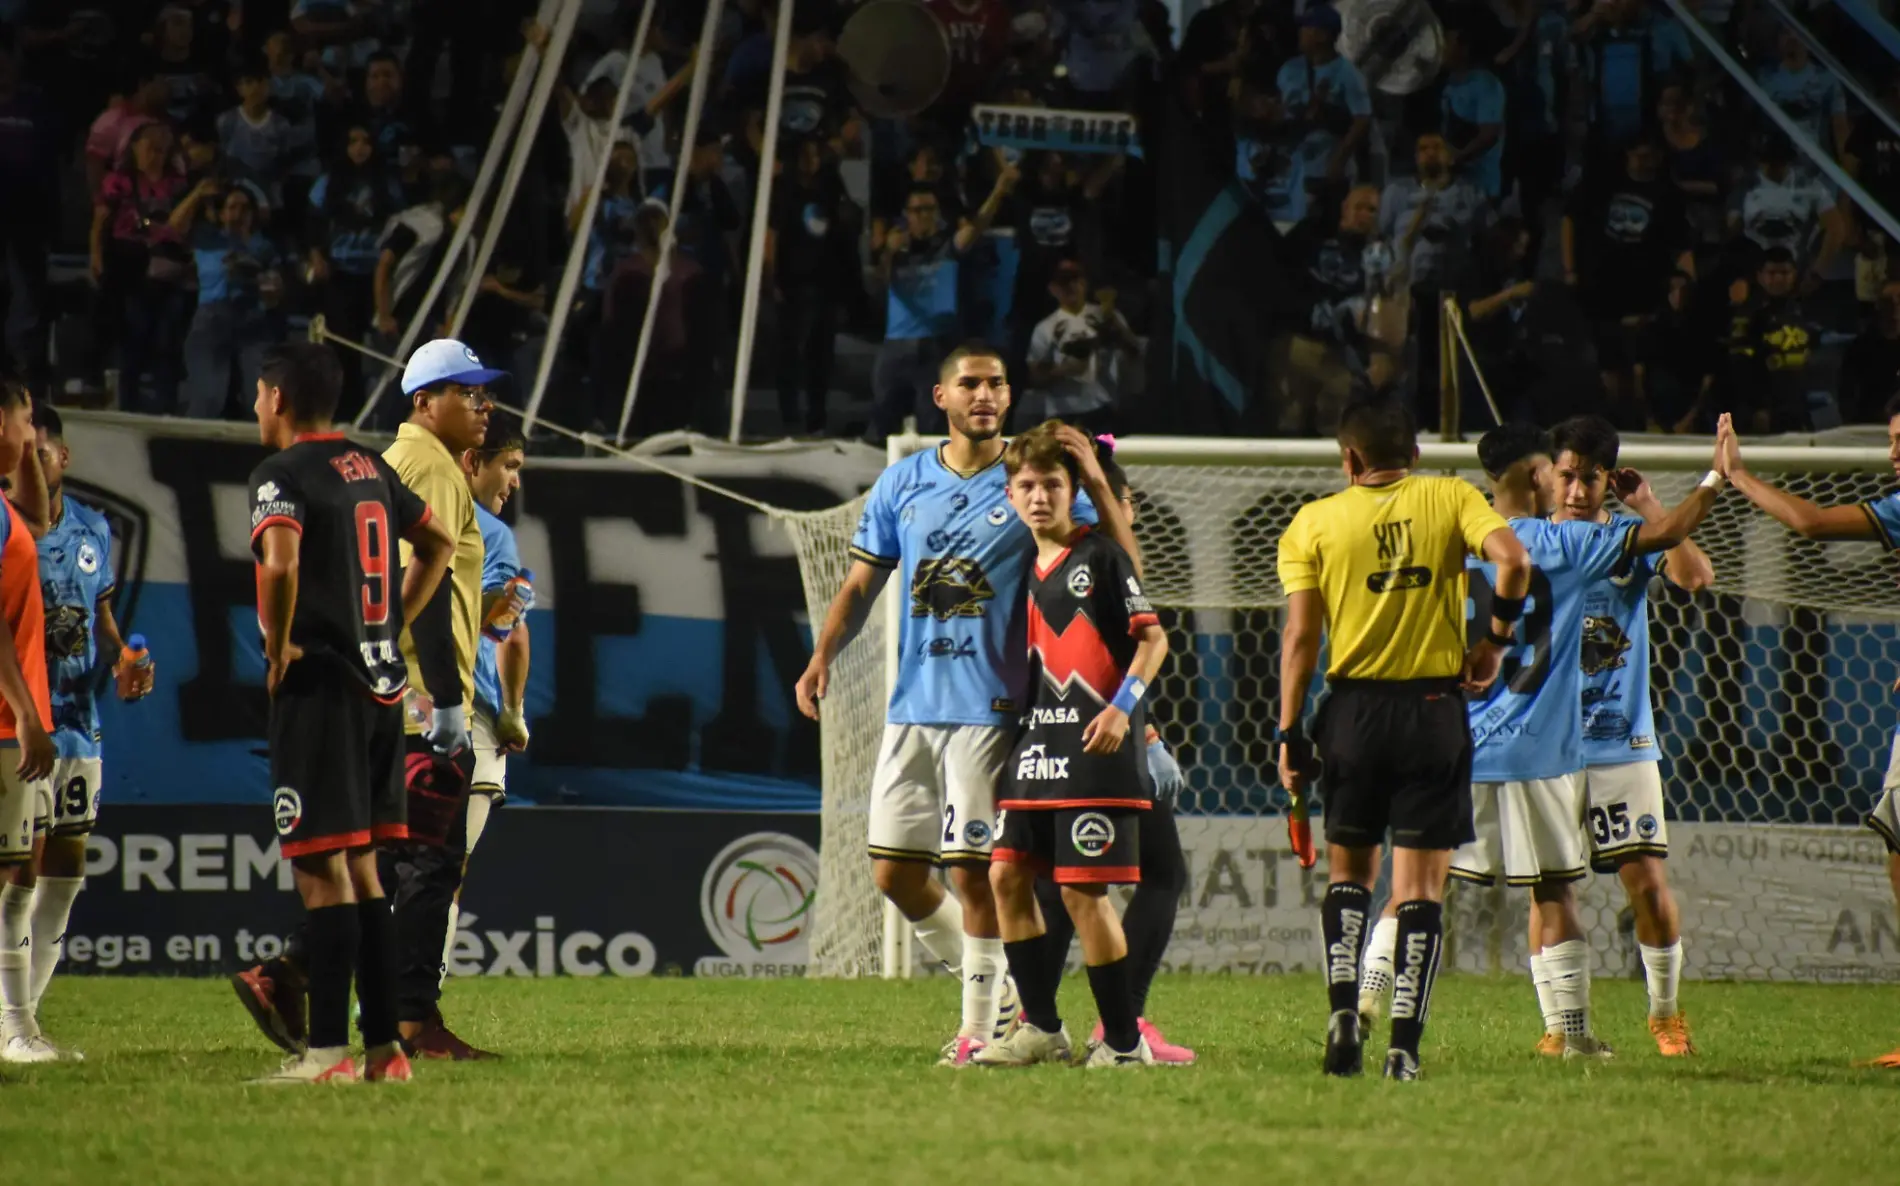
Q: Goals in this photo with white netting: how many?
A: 1